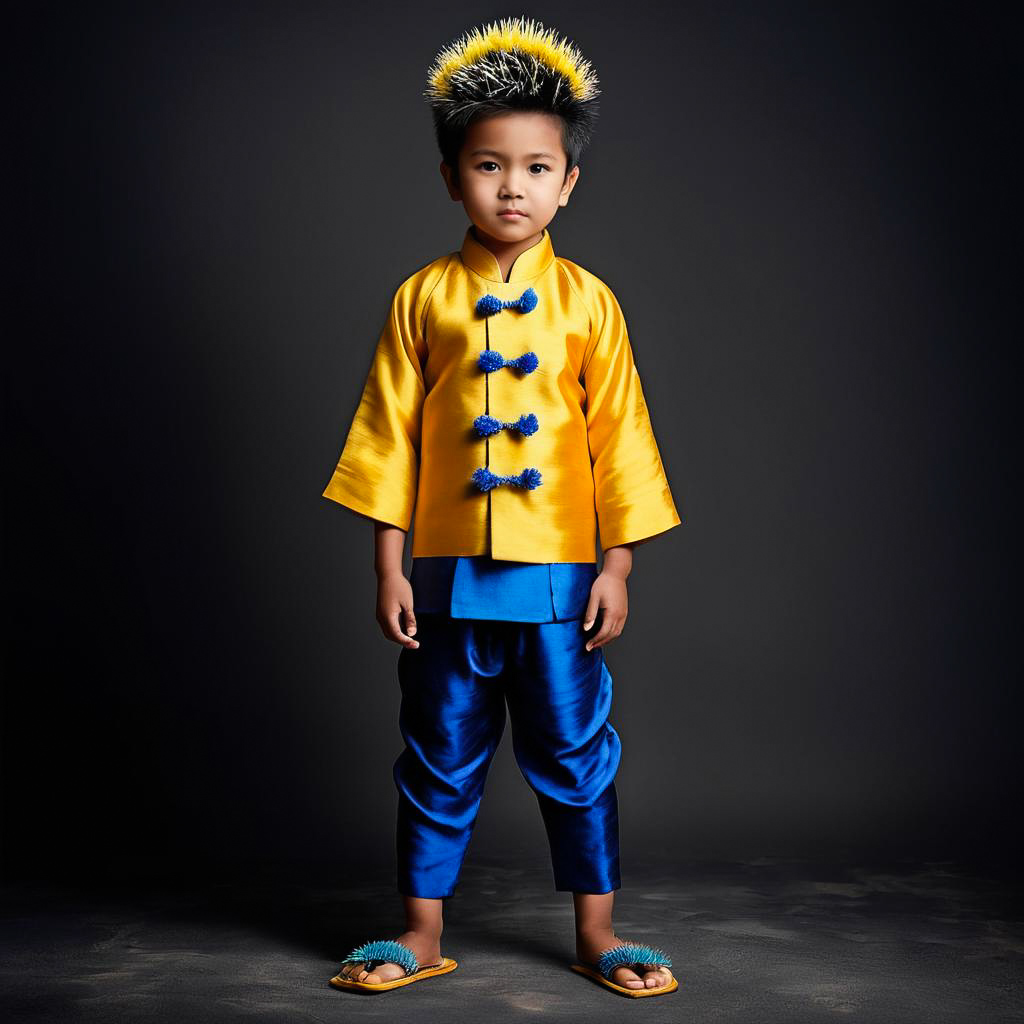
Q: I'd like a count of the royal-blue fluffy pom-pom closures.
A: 4